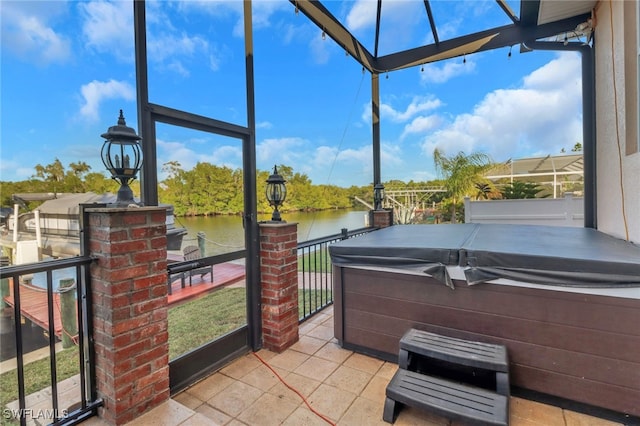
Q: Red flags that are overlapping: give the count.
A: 0